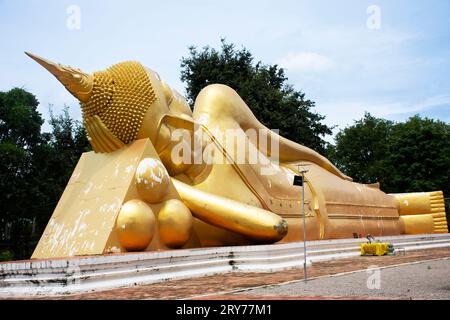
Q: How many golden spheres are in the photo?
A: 3